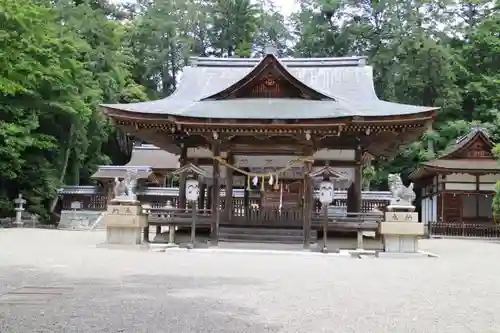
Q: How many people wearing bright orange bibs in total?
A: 0